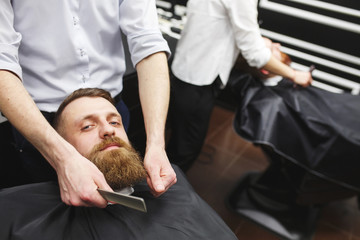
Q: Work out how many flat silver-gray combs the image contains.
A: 1